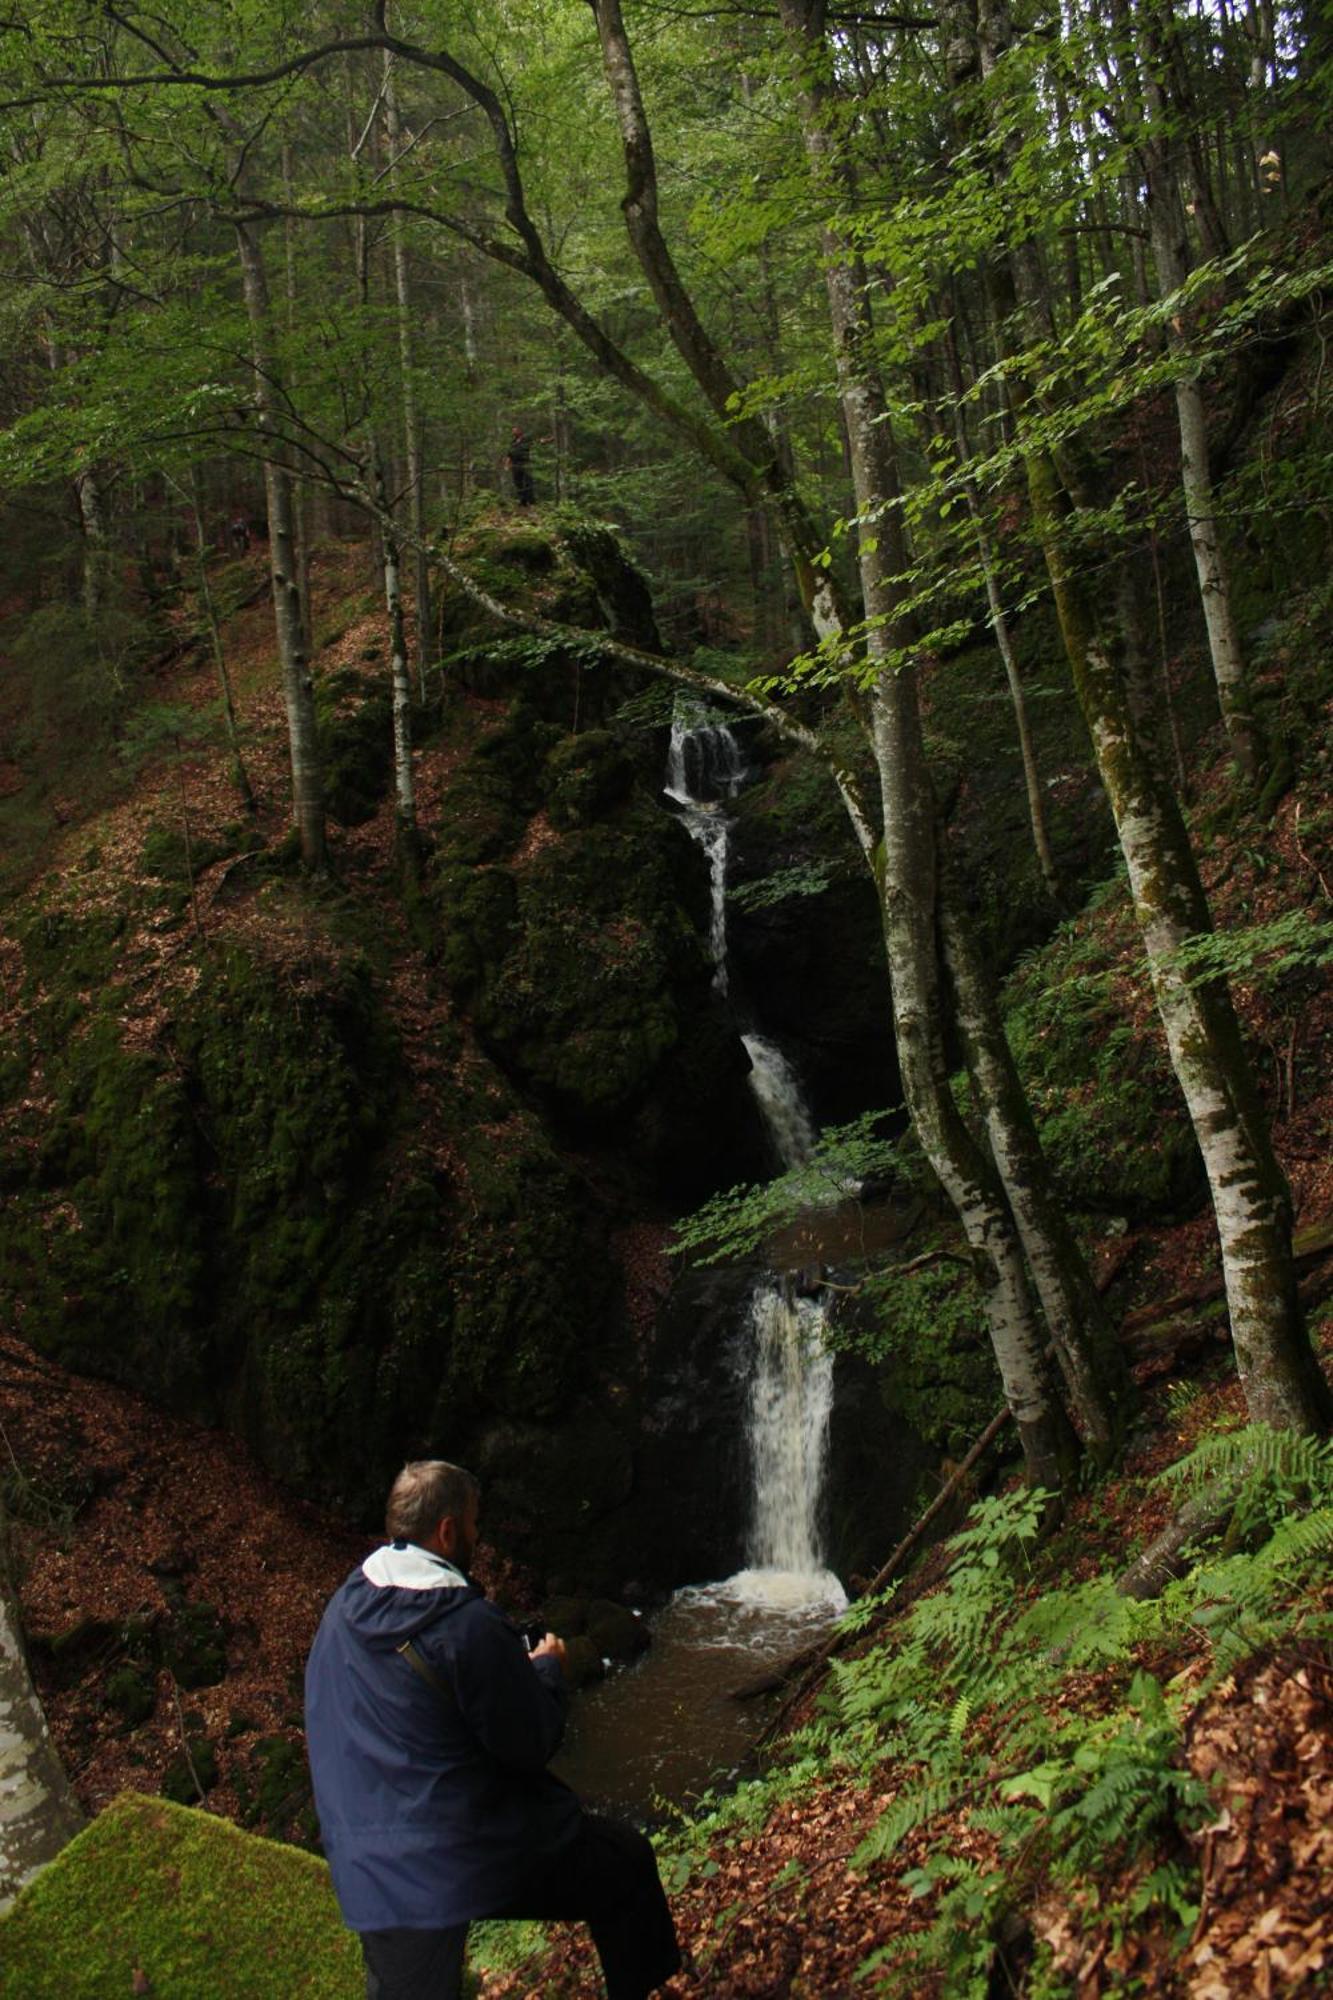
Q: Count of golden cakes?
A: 0